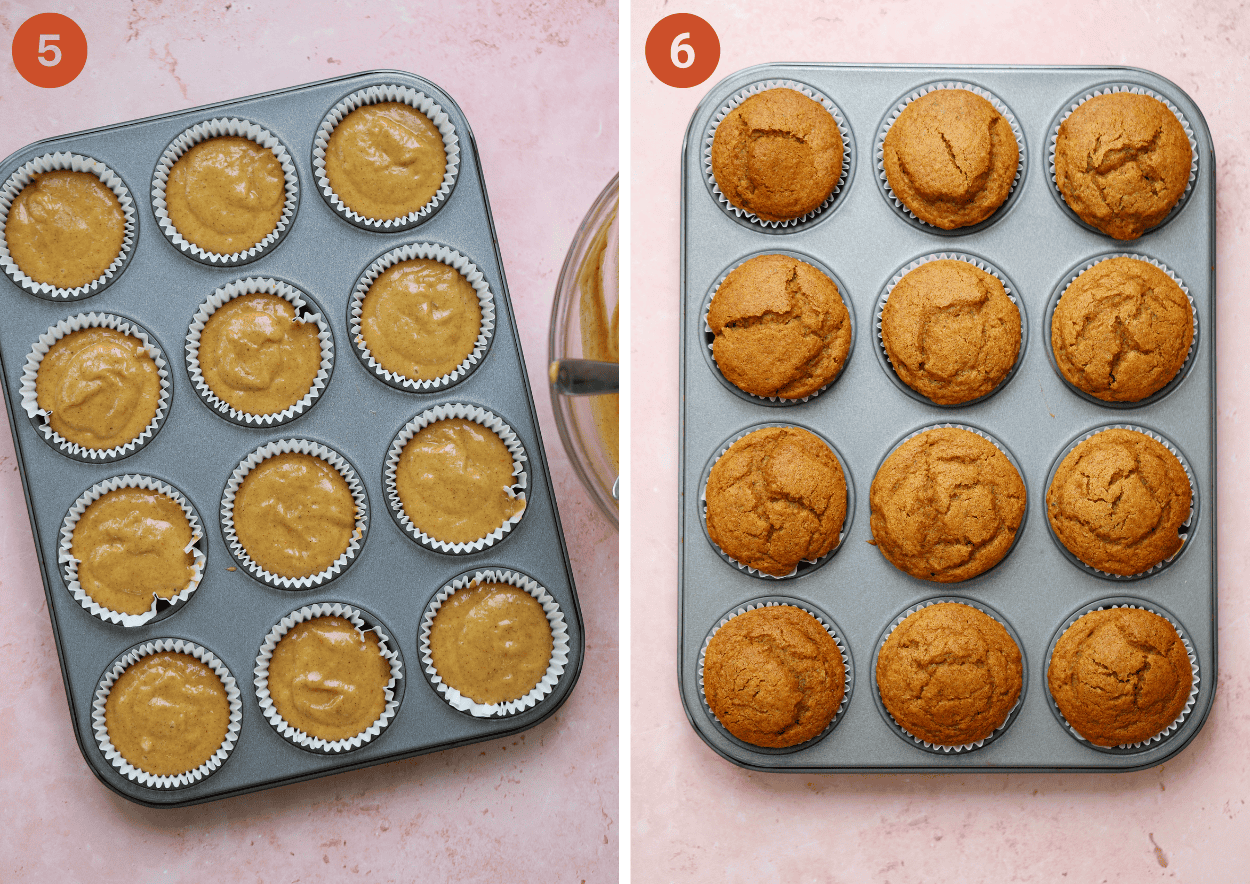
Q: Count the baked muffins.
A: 12